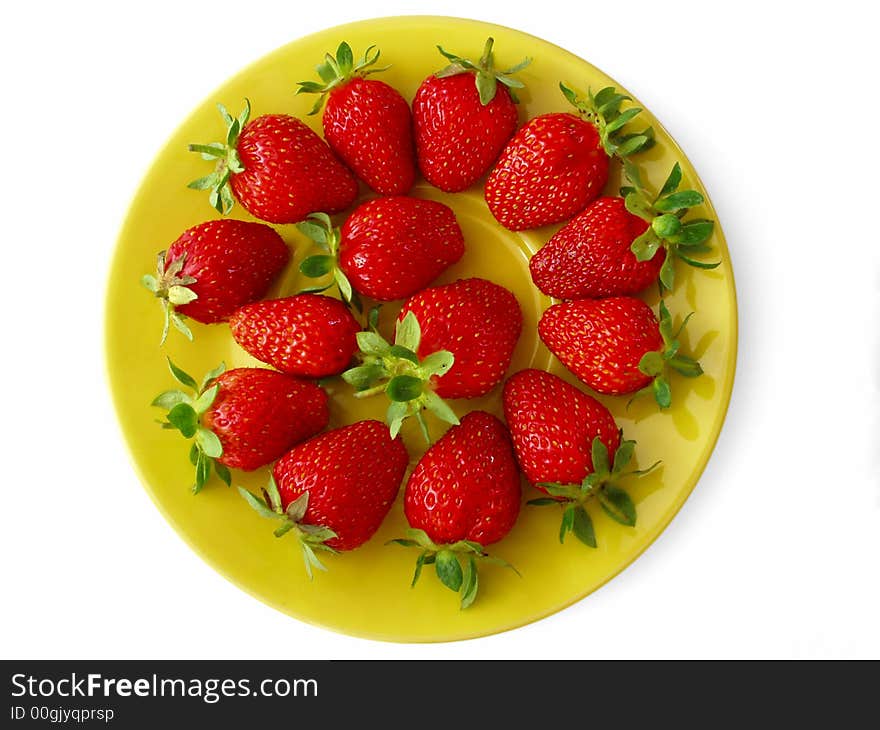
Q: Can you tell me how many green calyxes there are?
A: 13